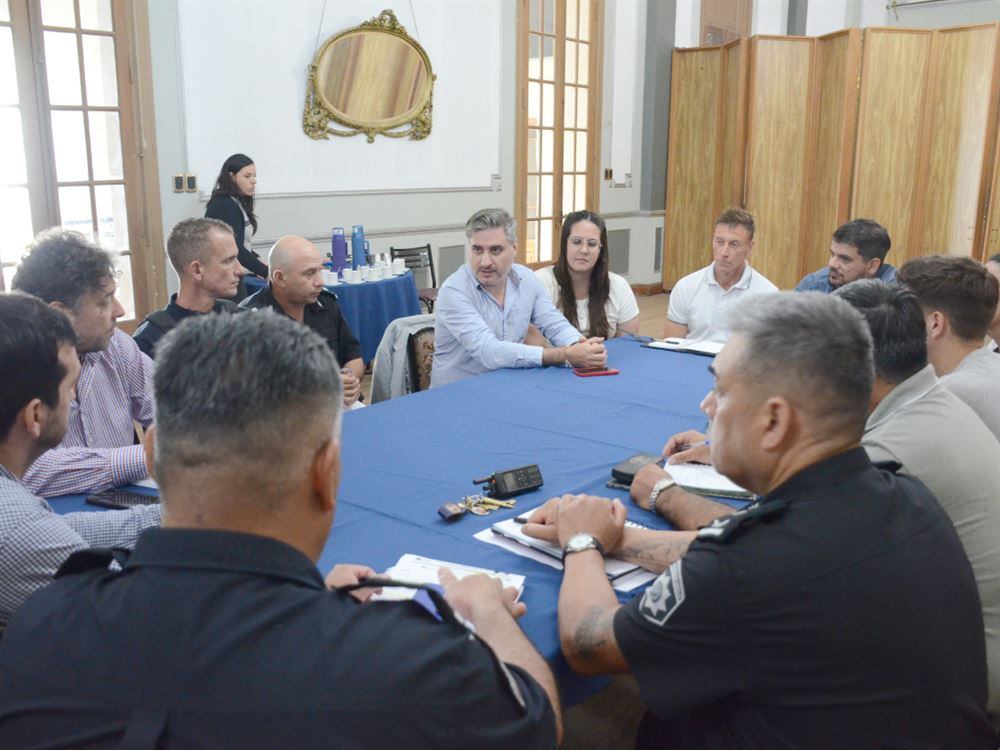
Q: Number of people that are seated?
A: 13